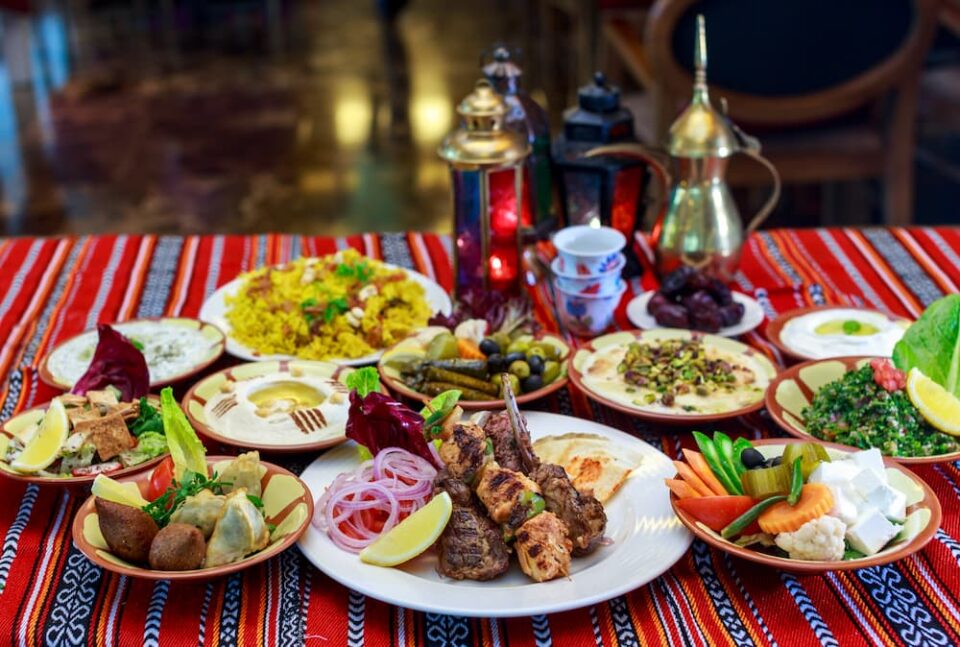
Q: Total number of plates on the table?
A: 12